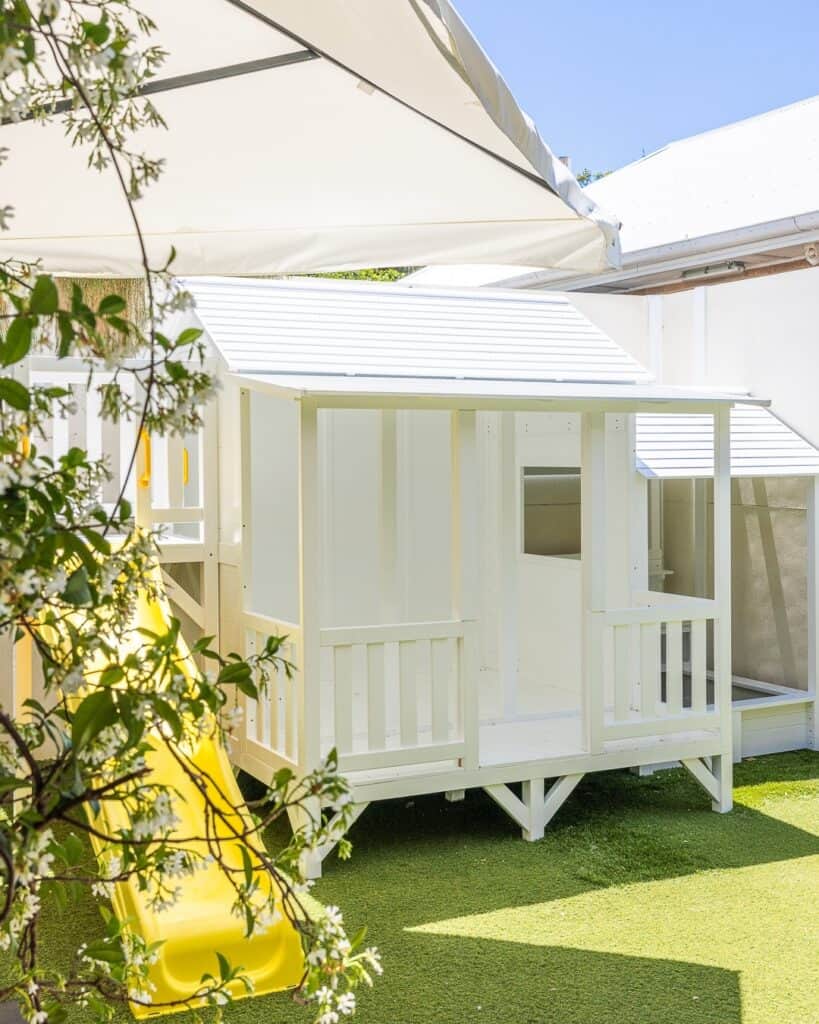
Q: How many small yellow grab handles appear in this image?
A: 3